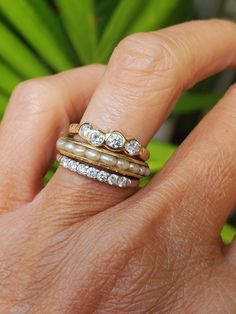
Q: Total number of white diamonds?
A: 11